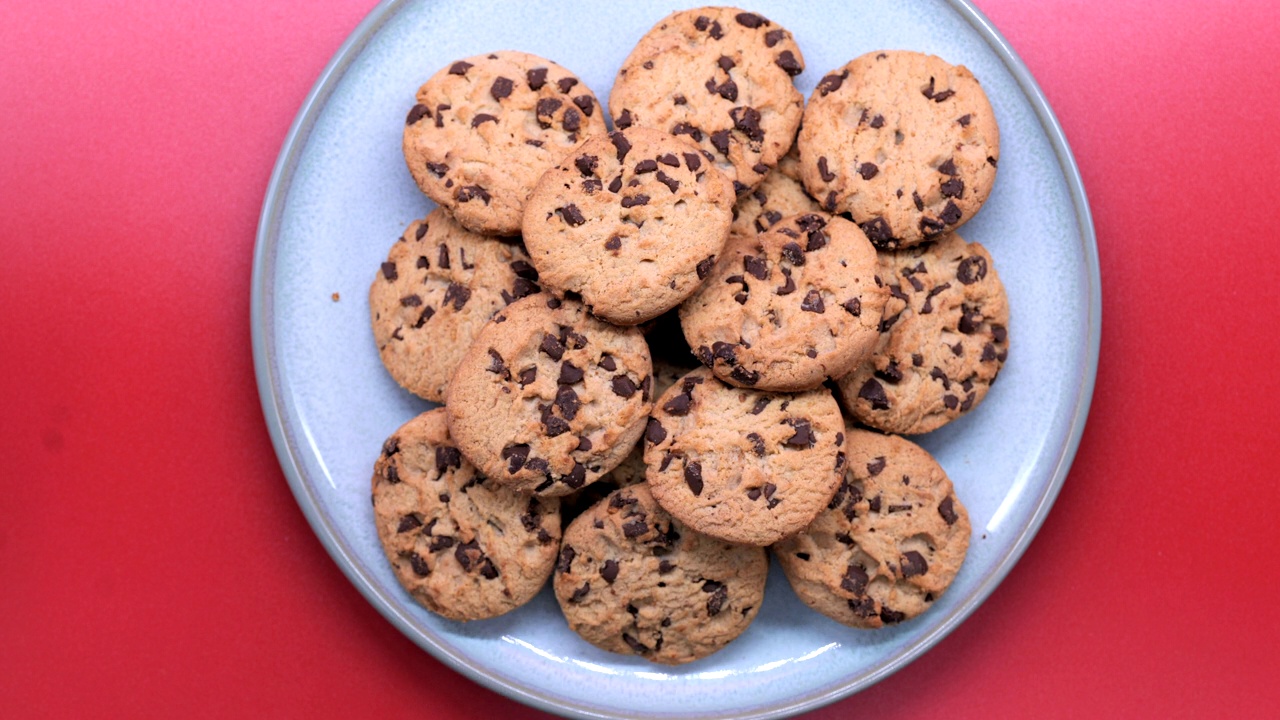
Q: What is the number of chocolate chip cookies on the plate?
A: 13